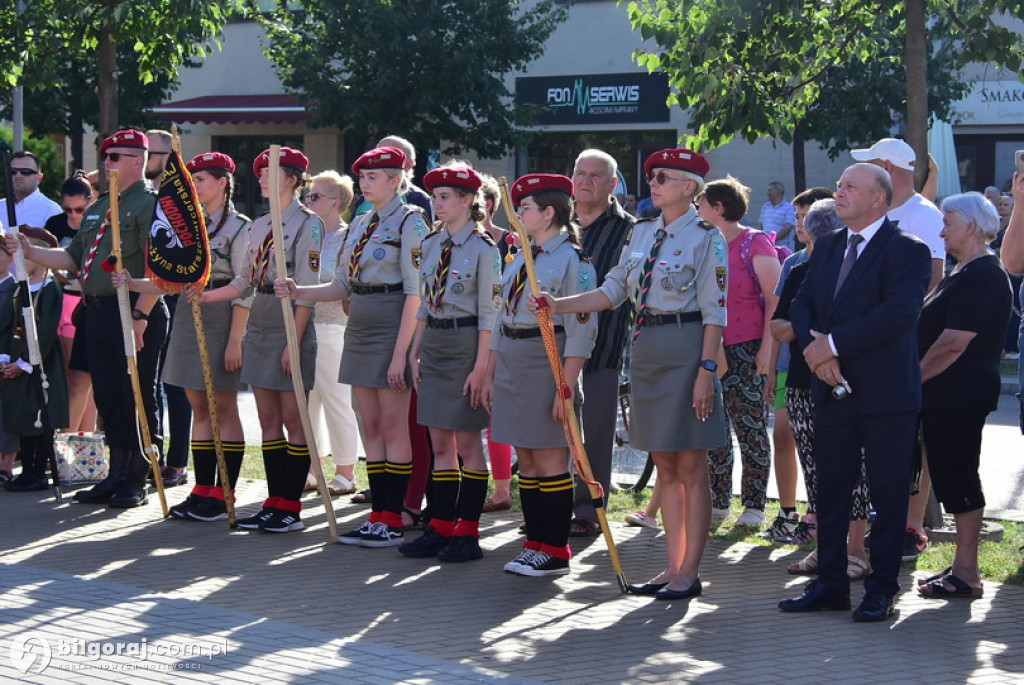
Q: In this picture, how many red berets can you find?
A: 7